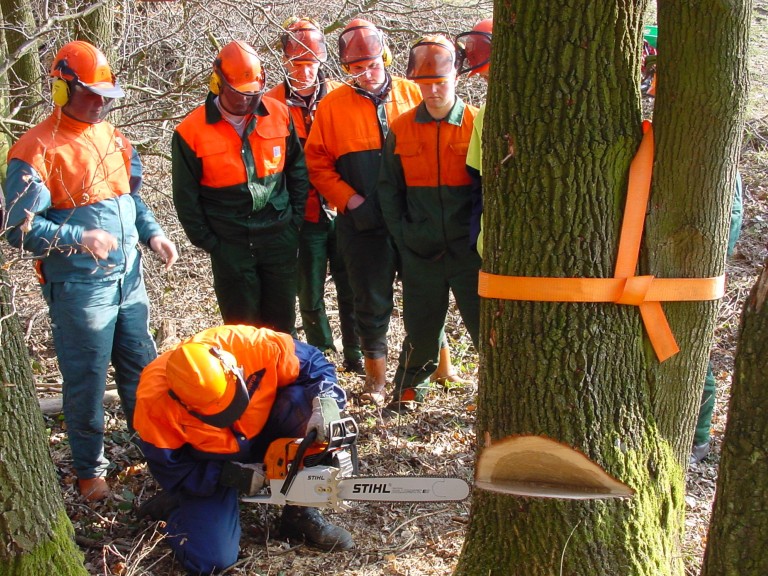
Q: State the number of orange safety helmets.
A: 7